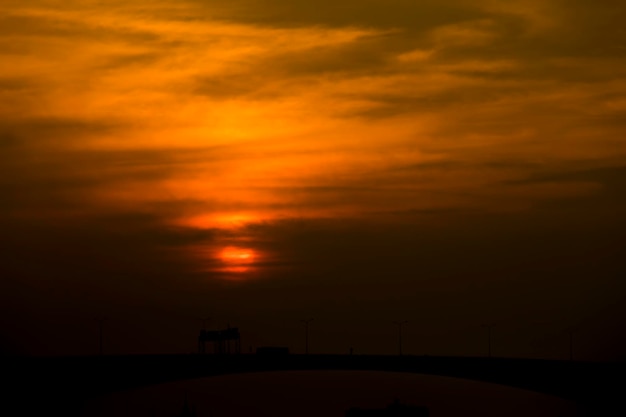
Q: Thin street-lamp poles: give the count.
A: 6